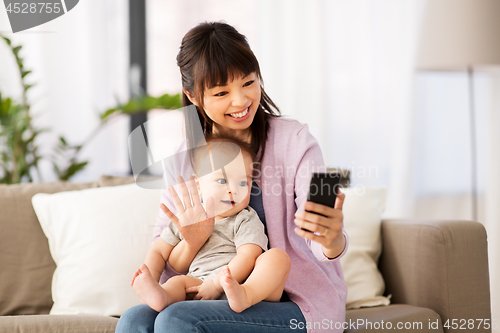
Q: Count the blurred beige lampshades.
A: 1